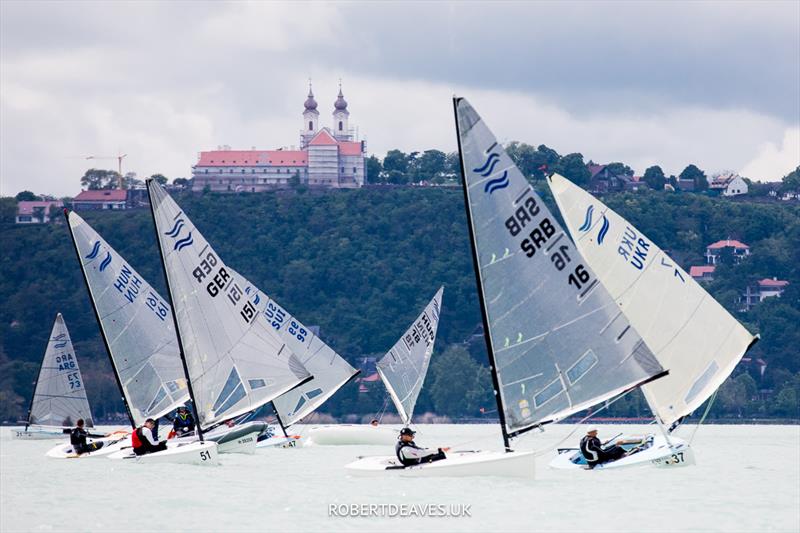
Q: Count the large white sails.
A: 7